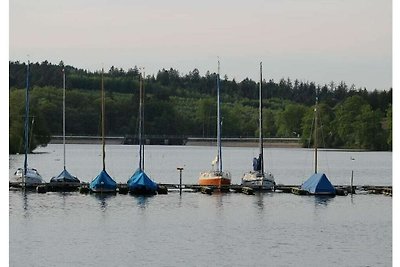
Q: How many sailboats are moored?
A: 7